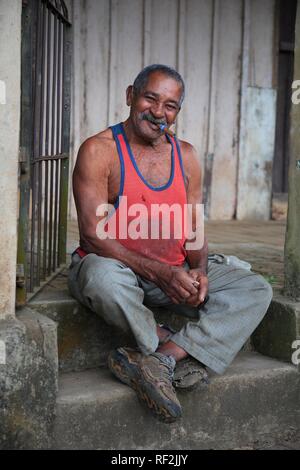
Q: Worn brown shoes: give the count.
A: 2